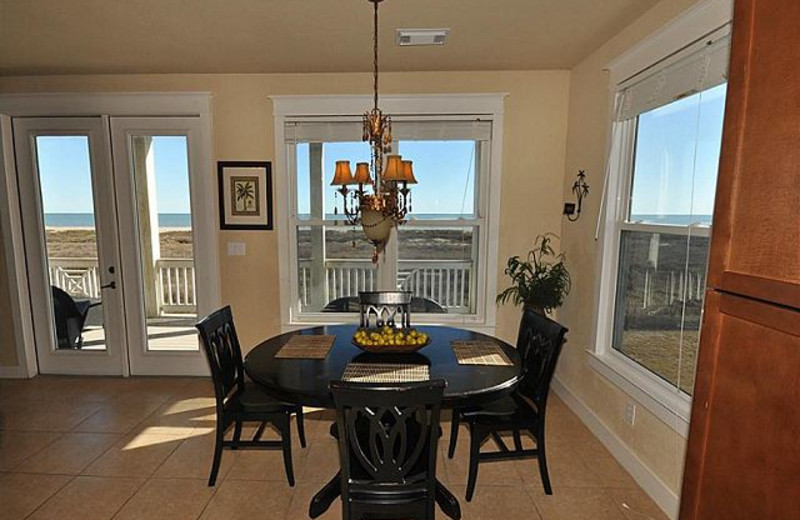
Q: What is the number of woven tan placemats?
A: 3